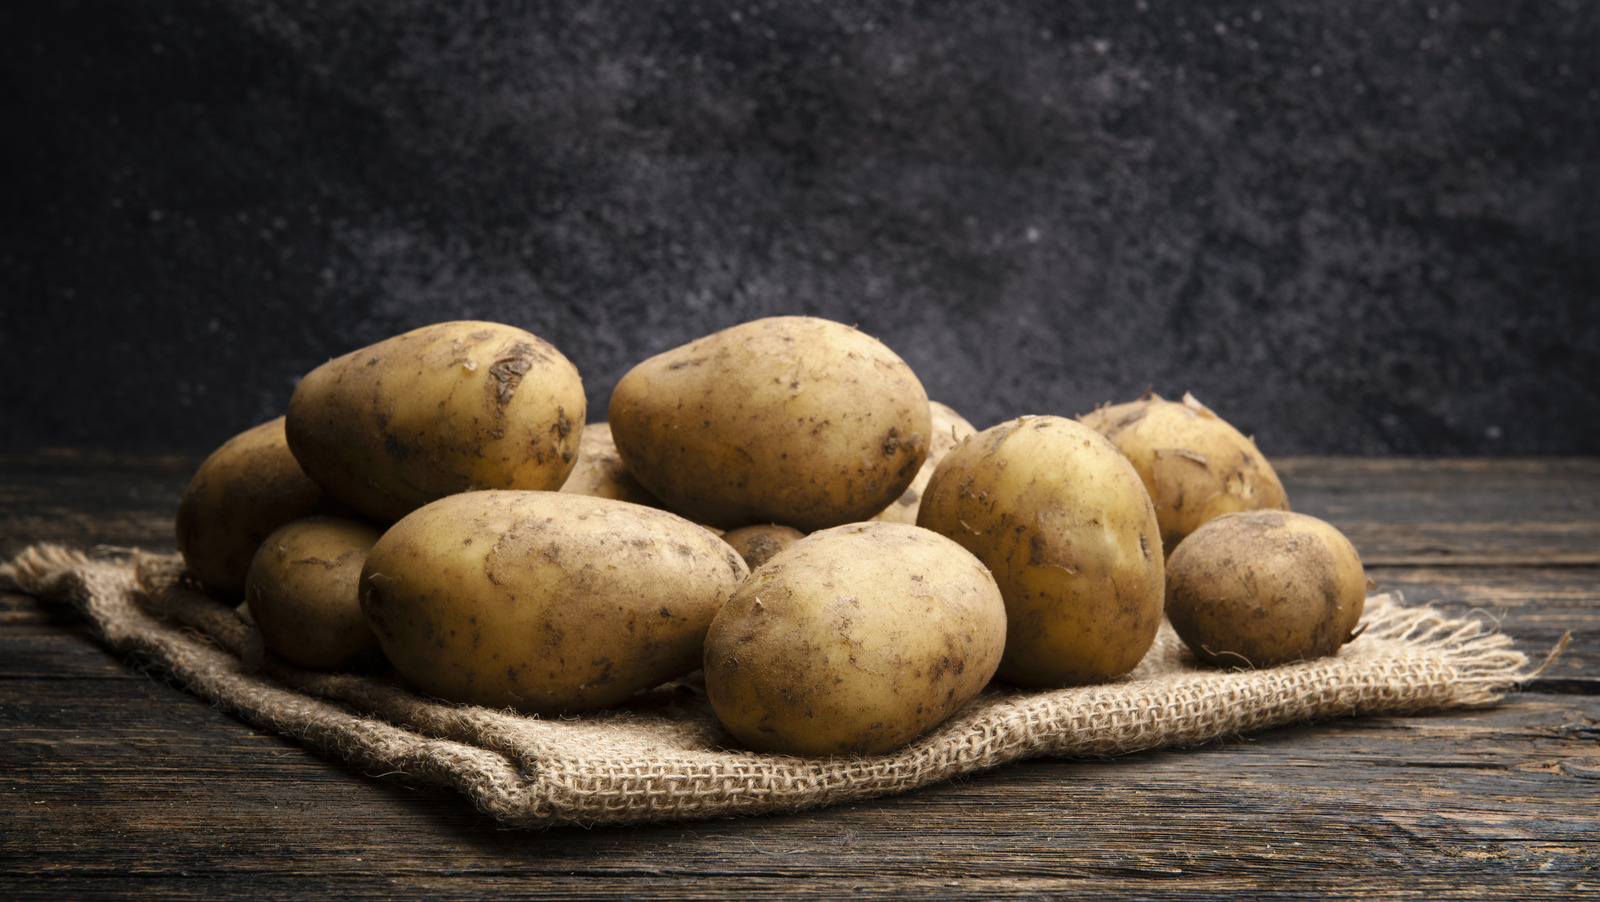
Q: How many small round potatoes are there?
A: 2